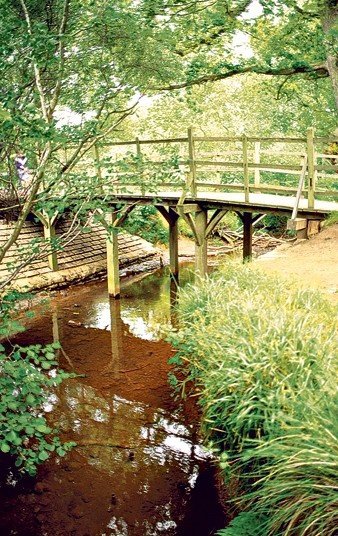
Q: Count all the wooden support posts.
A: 5